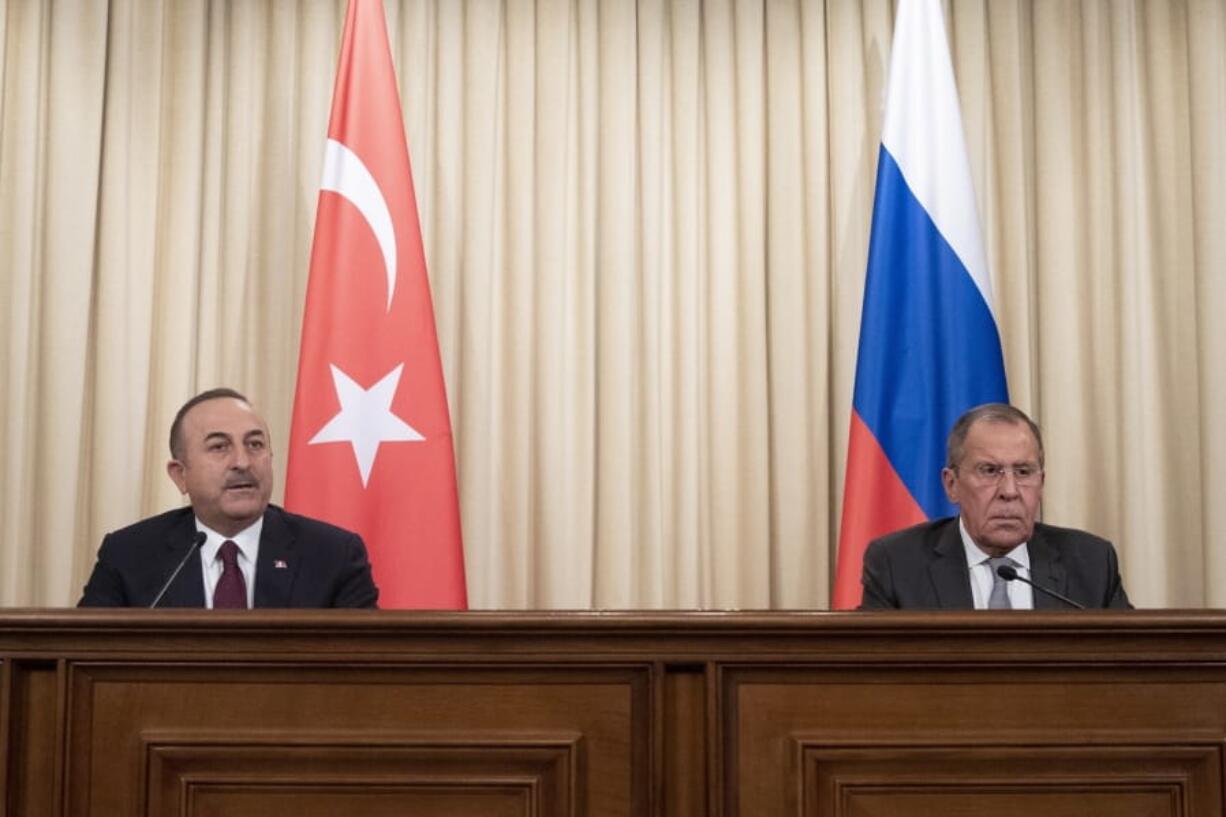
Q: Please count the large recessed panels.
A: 2